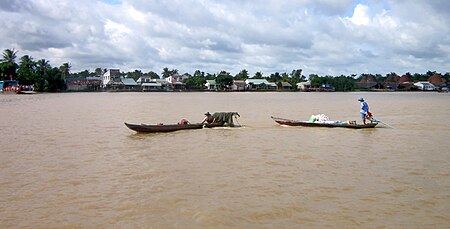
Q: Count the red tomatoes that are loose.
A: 0